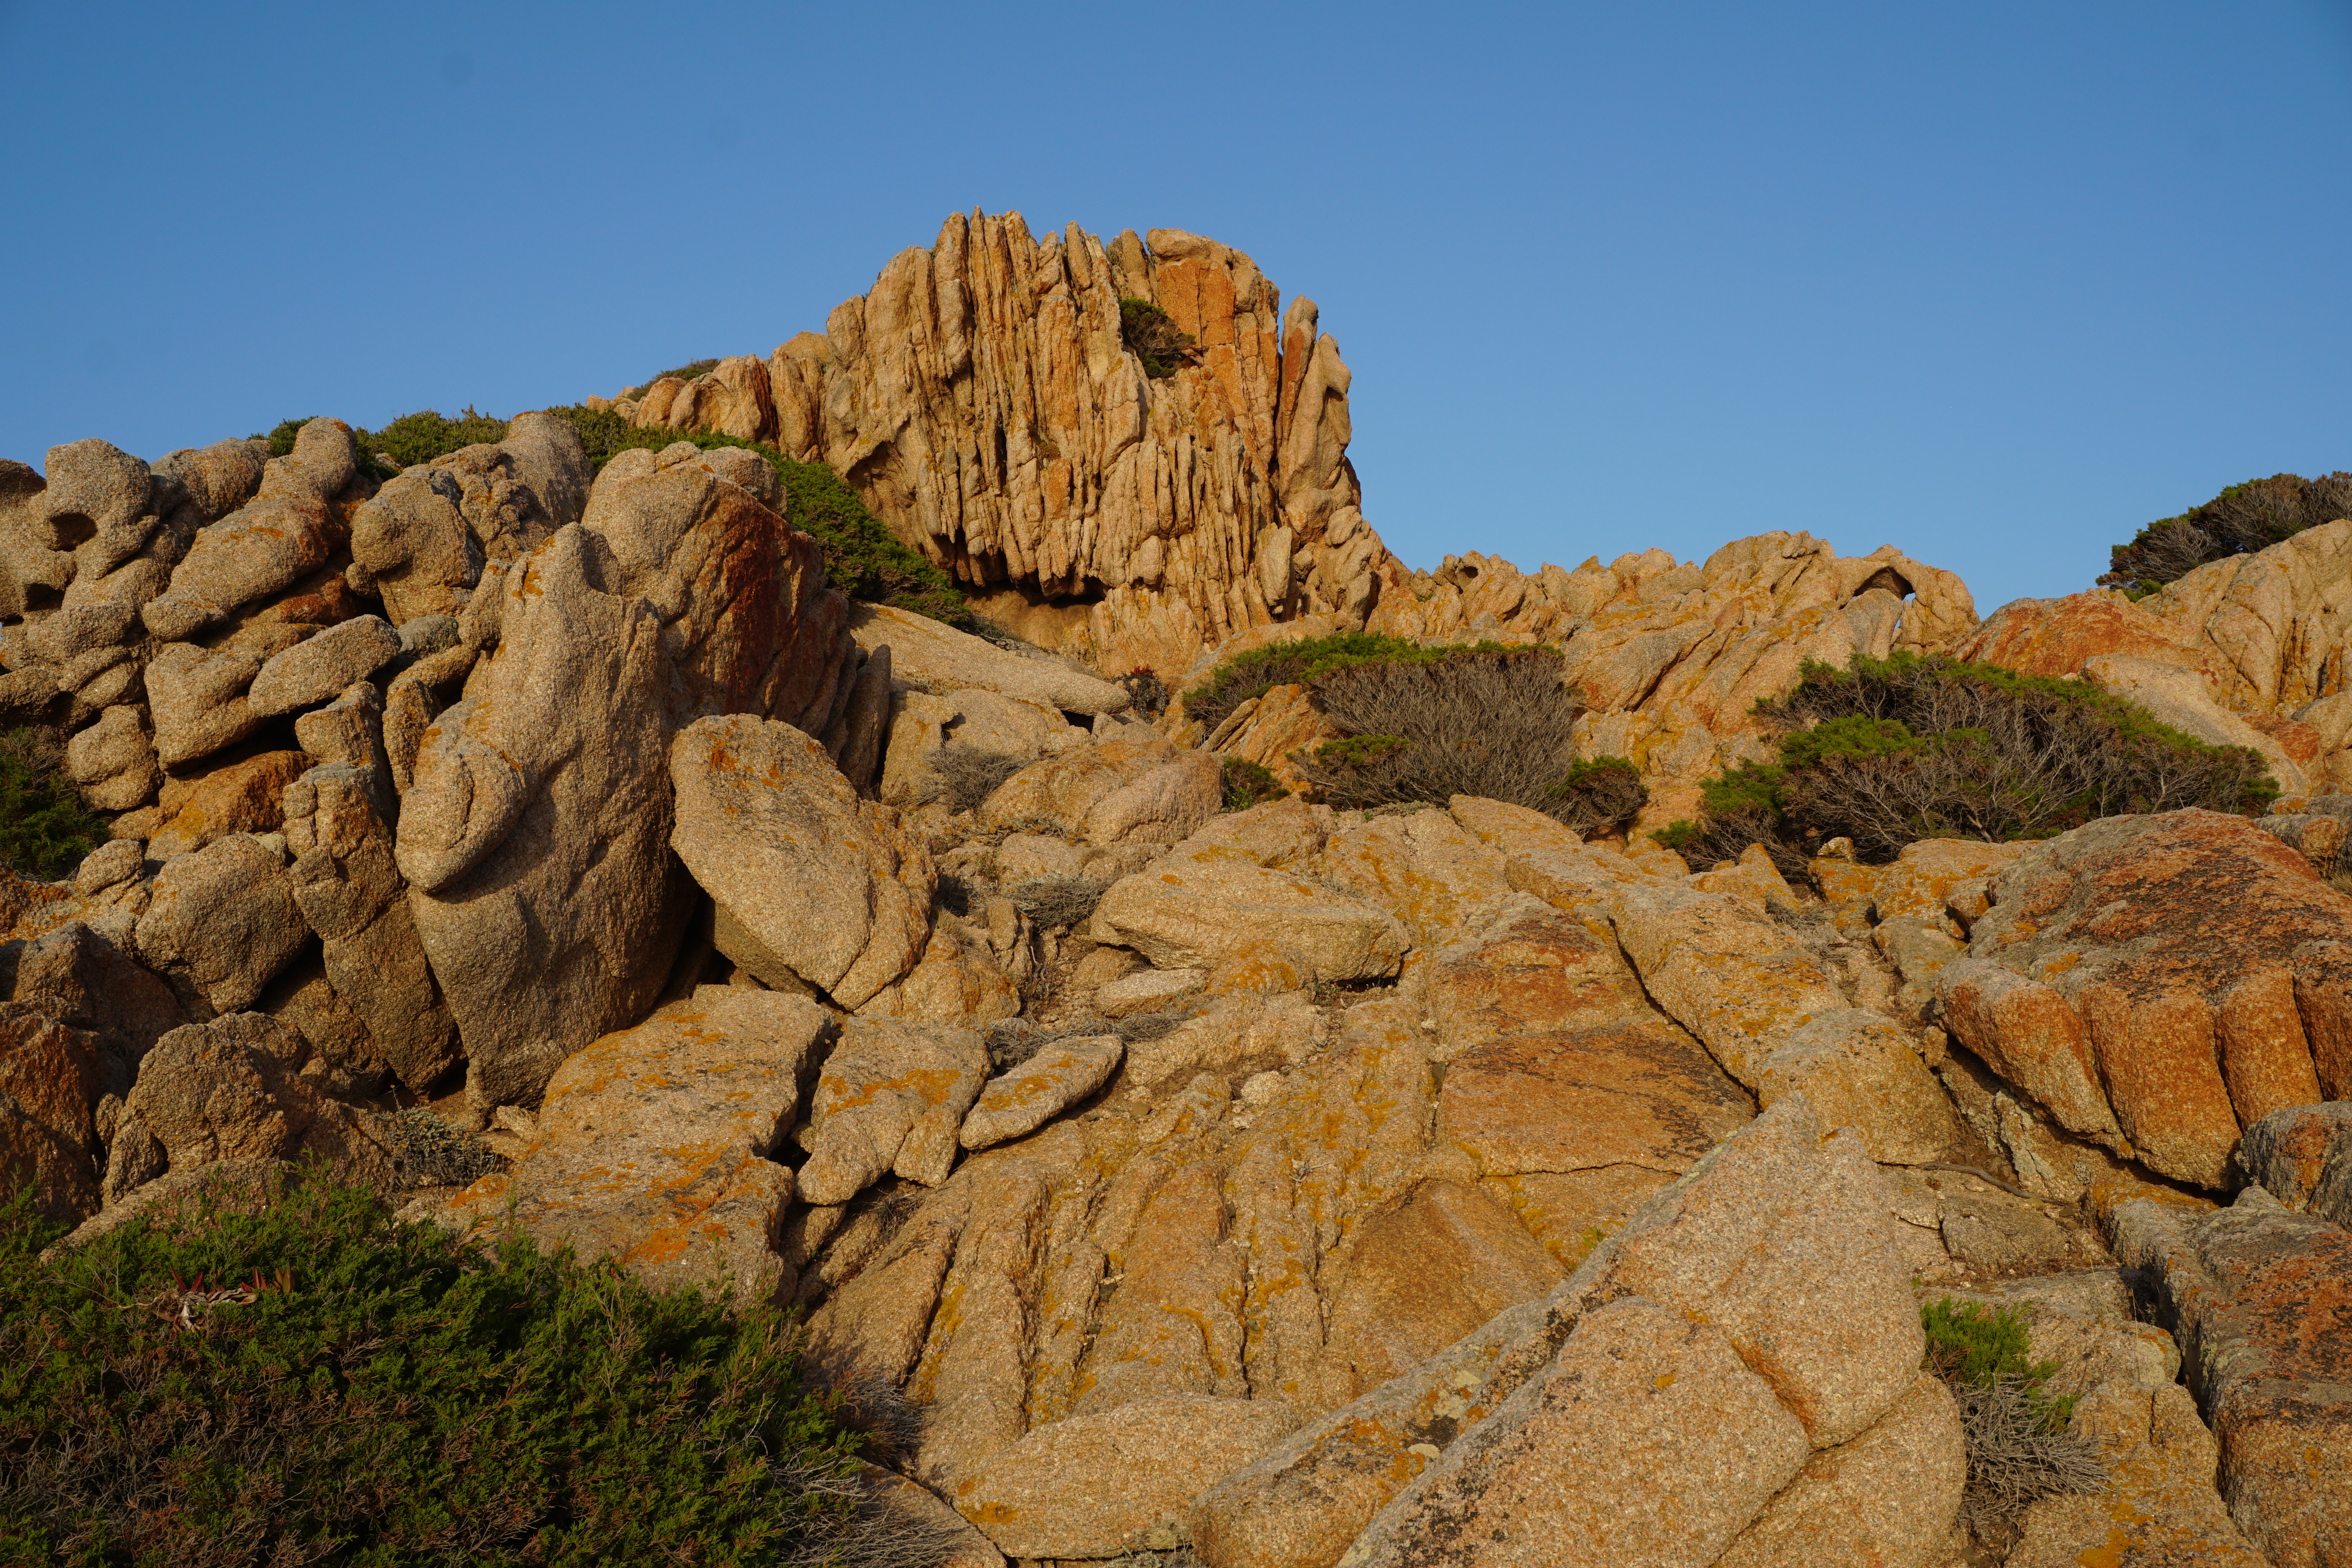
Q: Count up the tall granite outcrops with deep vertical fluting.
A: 1